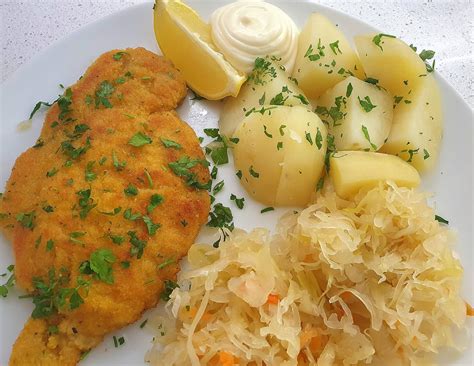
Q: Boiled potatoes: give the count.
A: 7